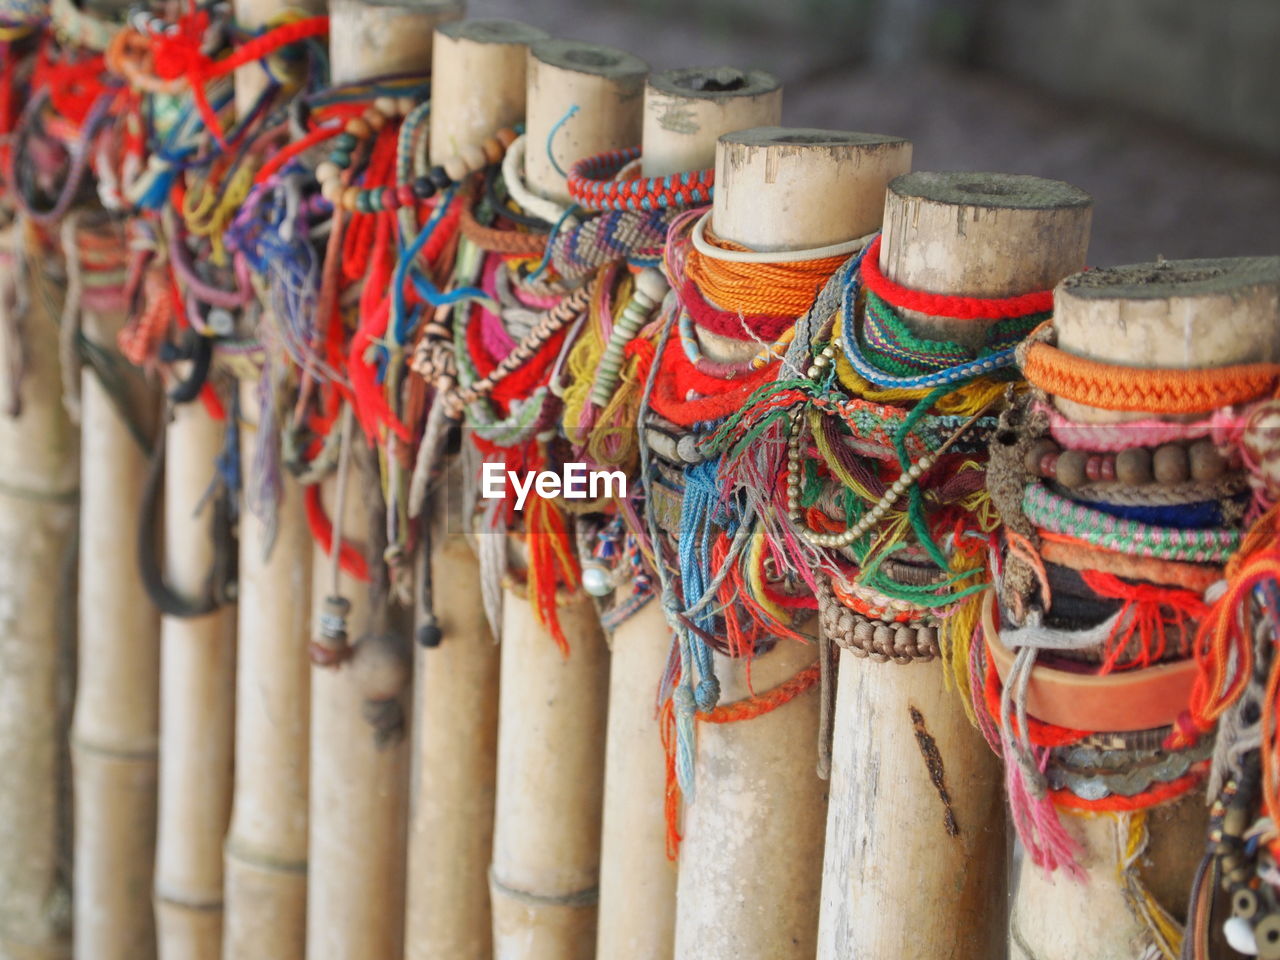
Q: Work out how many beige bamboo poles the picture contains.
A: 11